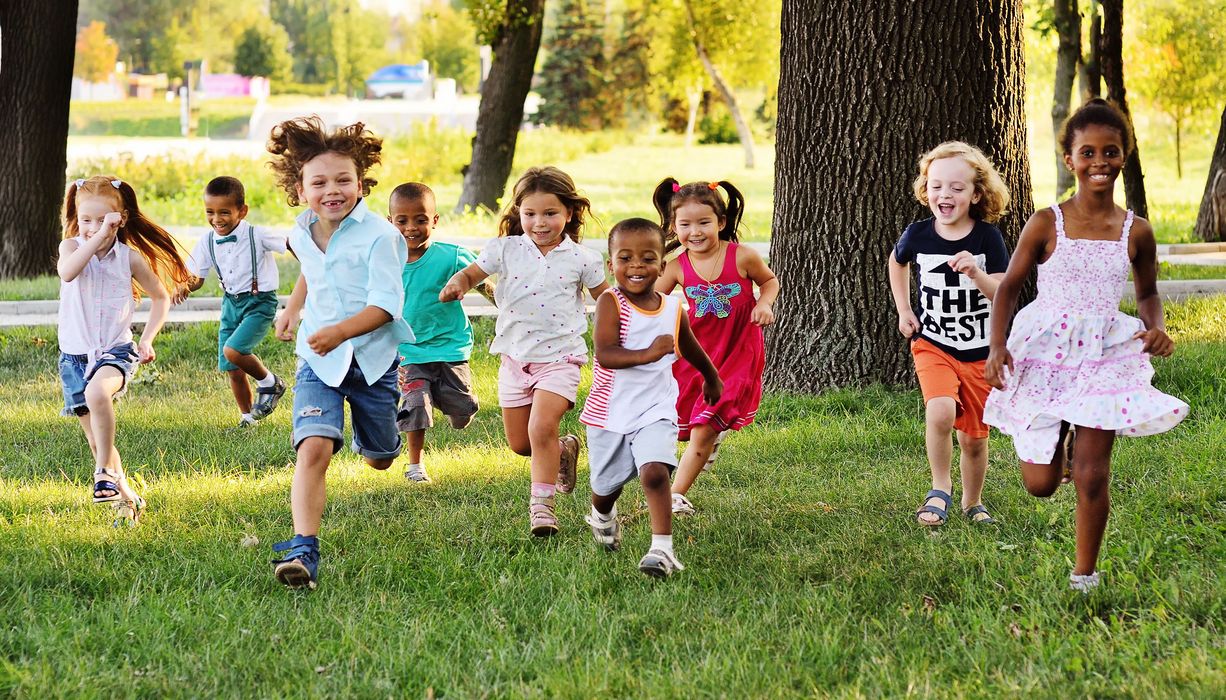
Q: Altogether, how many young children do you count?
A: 9